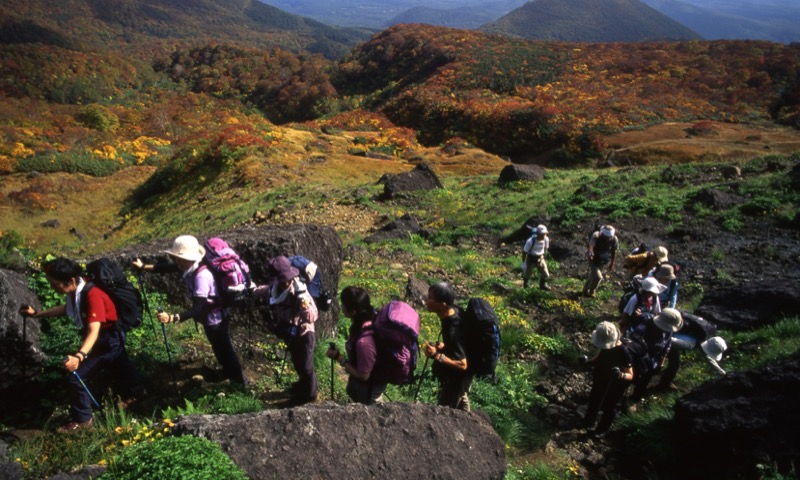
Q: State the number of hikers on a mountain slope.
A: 13